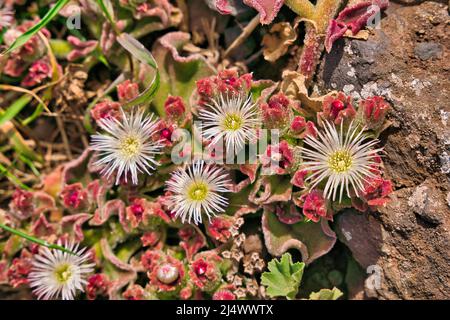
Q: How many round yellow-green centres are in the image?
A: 5